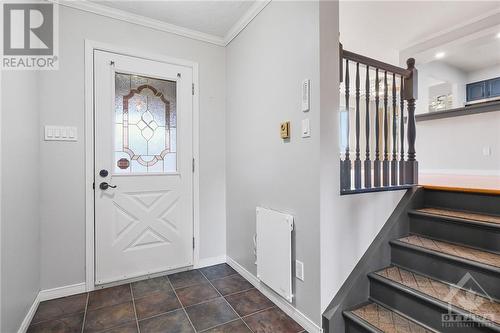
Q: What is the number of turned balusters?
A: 7